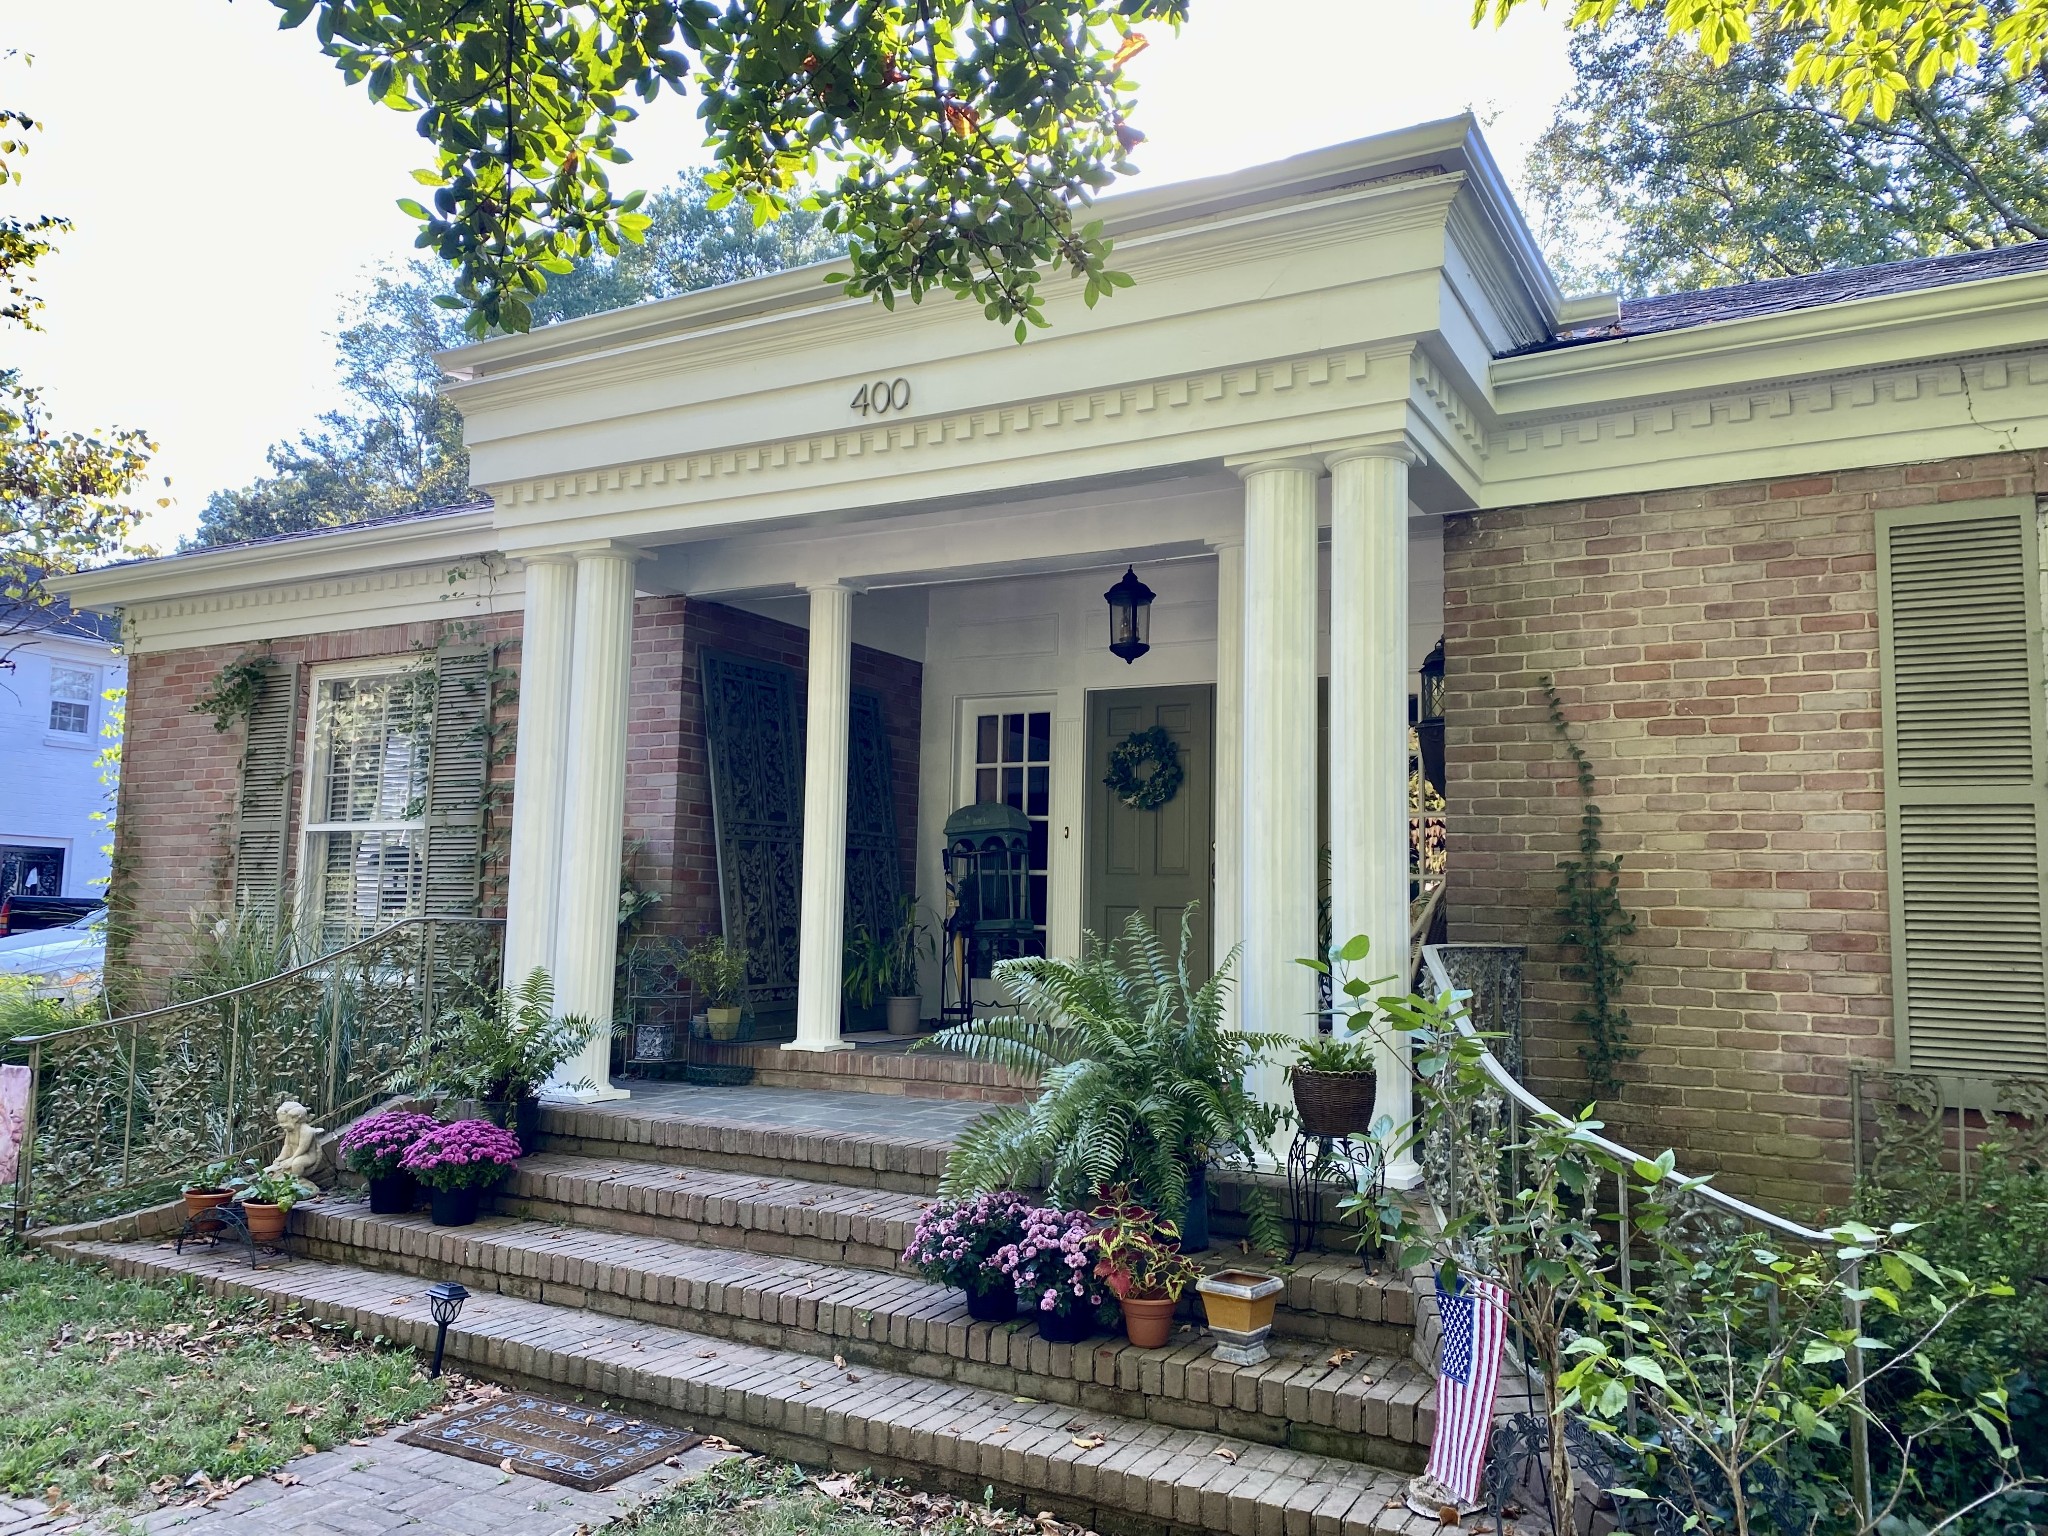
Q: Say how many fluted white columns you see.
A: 6